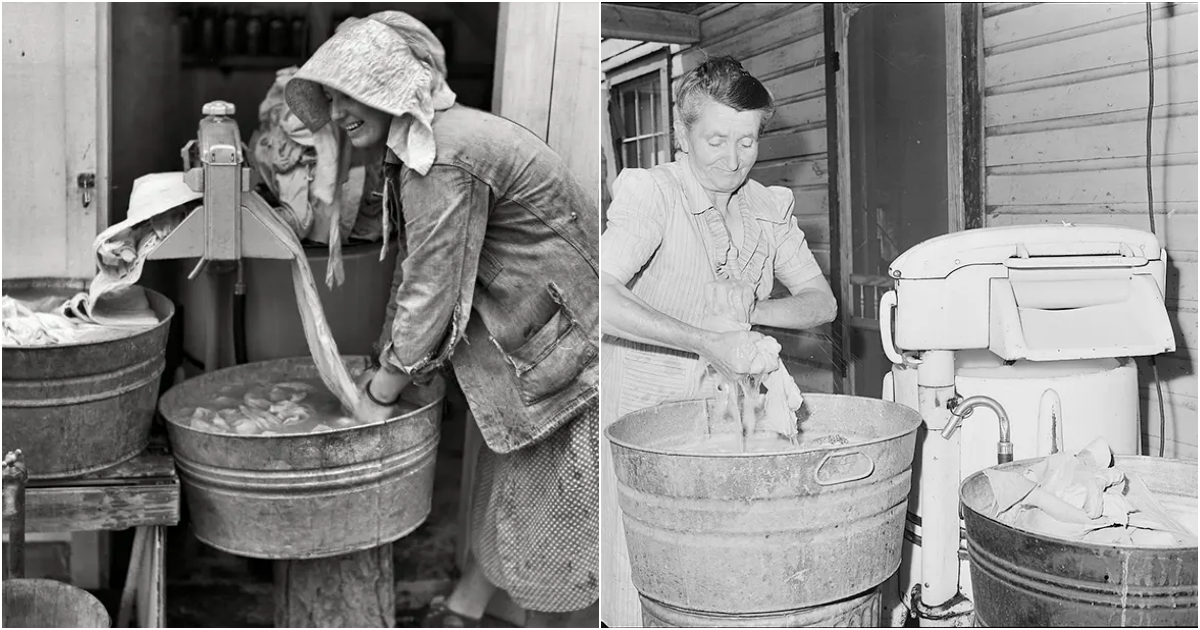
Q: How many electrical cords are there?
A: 1